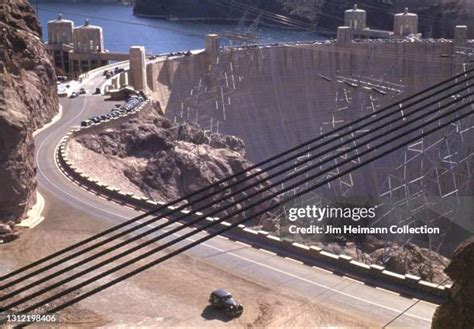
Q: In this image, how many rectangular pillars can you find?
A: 4